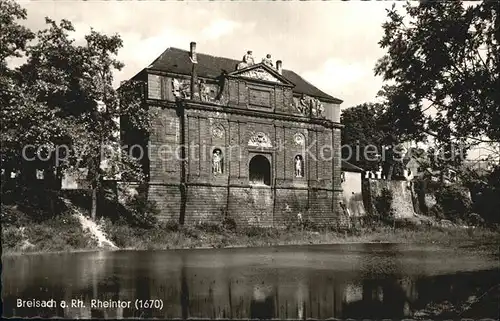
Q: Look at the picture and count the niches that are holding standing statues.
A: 2